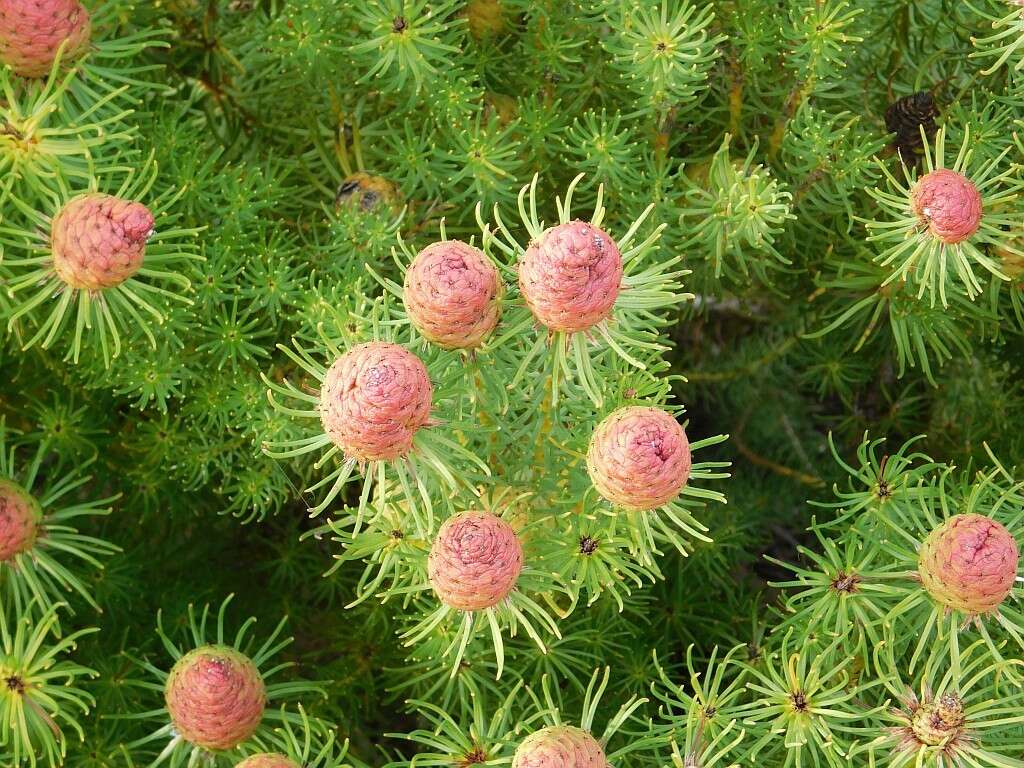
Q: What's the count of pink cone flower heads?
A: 13